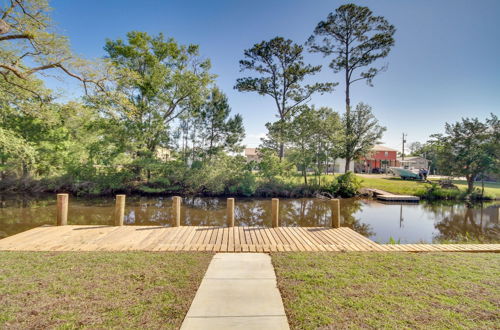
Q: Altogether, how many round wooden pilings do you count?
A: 6